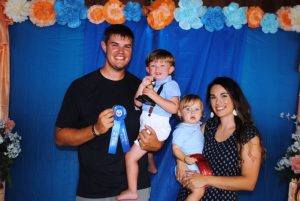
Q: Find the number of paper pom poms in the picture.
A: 14